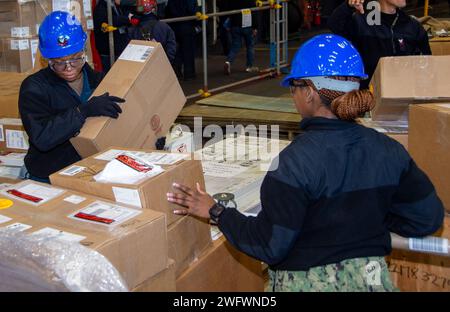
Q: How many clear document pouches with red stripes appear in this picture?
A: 3